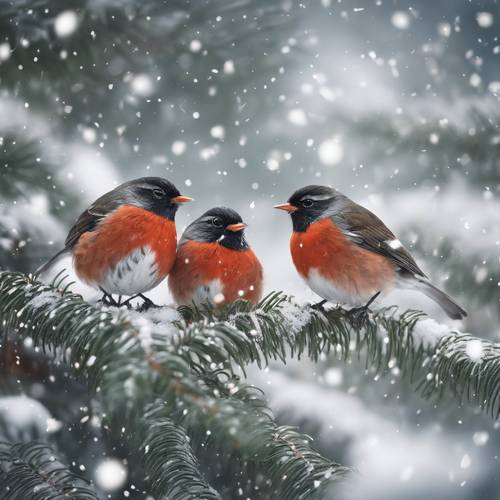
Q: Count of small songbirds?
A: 3